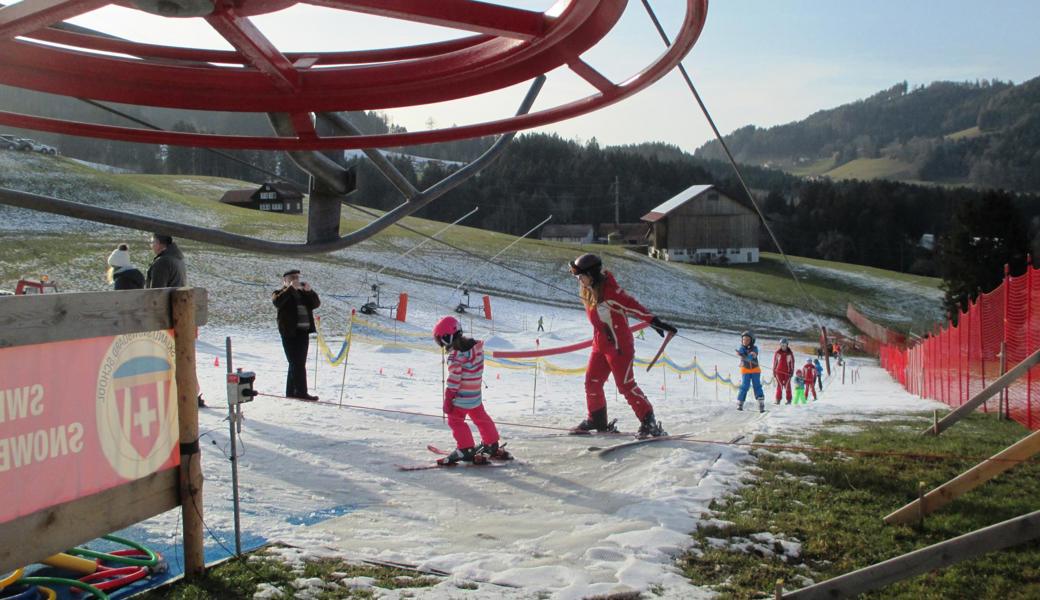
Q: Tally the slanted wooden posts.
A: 3